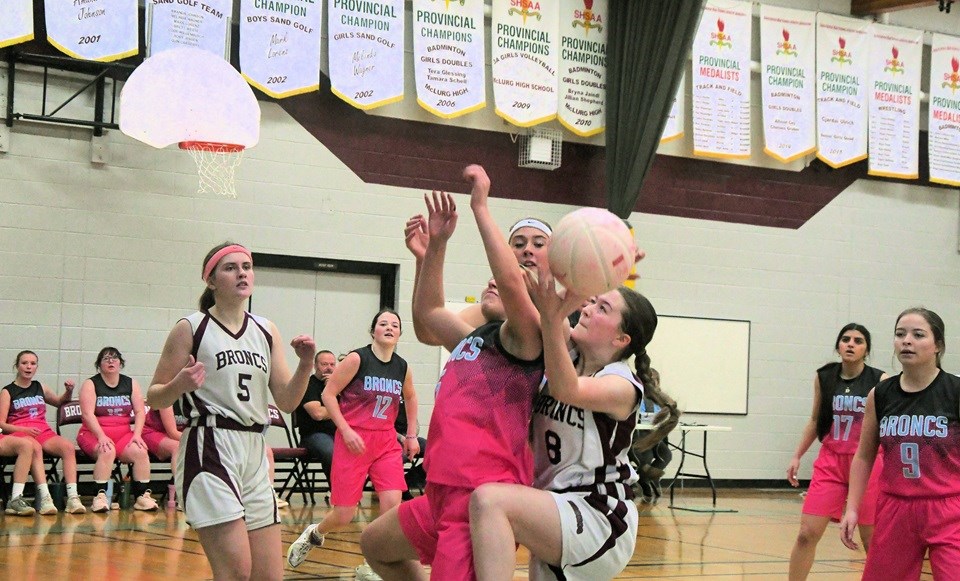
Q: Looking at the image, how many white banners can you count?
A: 14